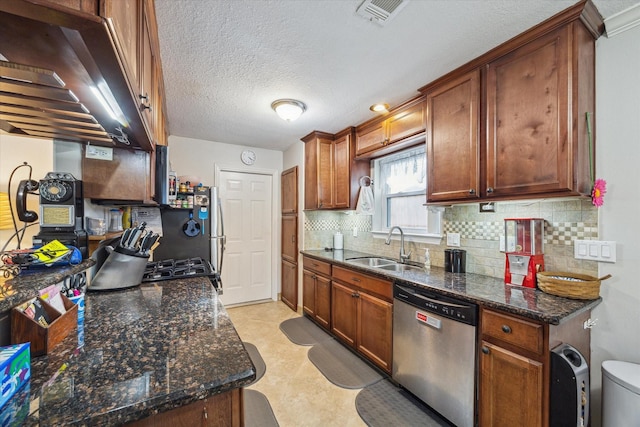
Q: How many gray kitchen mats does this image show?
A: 5